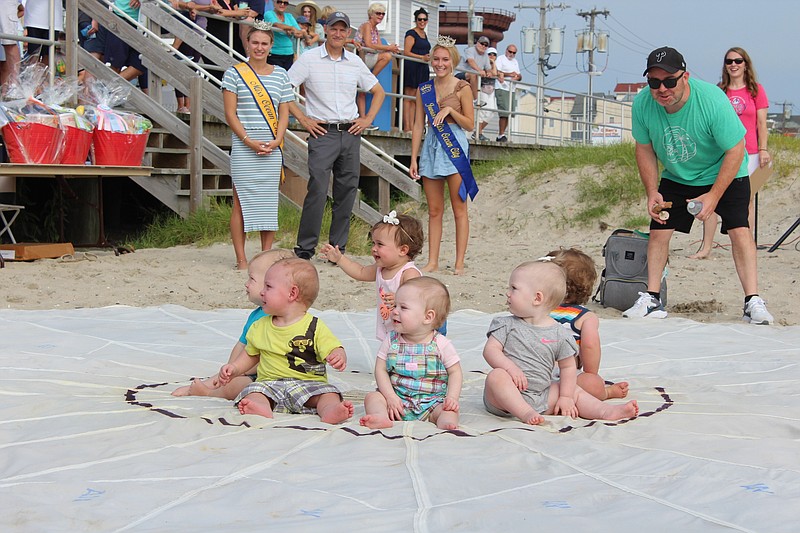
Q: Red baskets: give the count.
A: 3